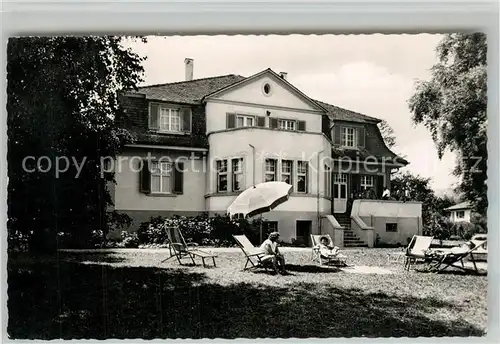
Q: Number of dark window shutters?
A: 10